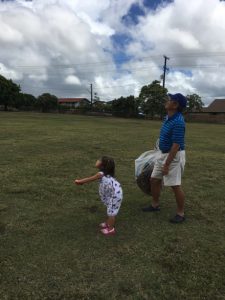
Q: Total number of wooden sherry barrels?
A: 0